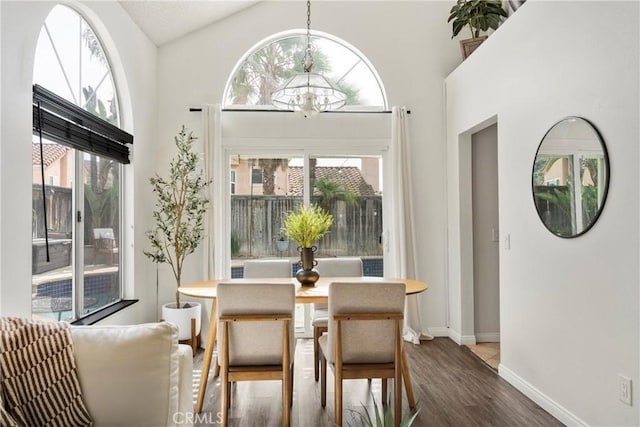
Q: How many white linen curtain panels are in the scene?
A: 2